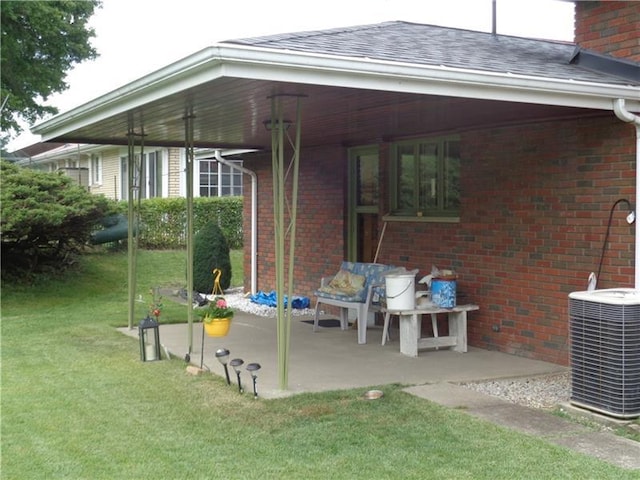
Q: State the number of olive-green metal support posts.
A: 3